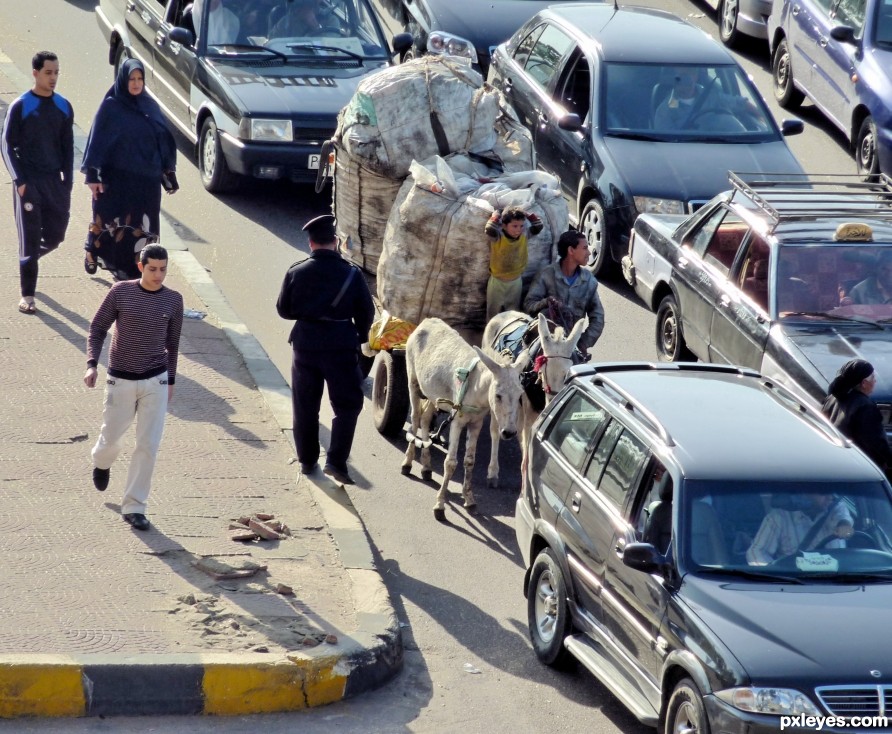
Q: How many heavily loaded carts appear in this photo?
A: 1